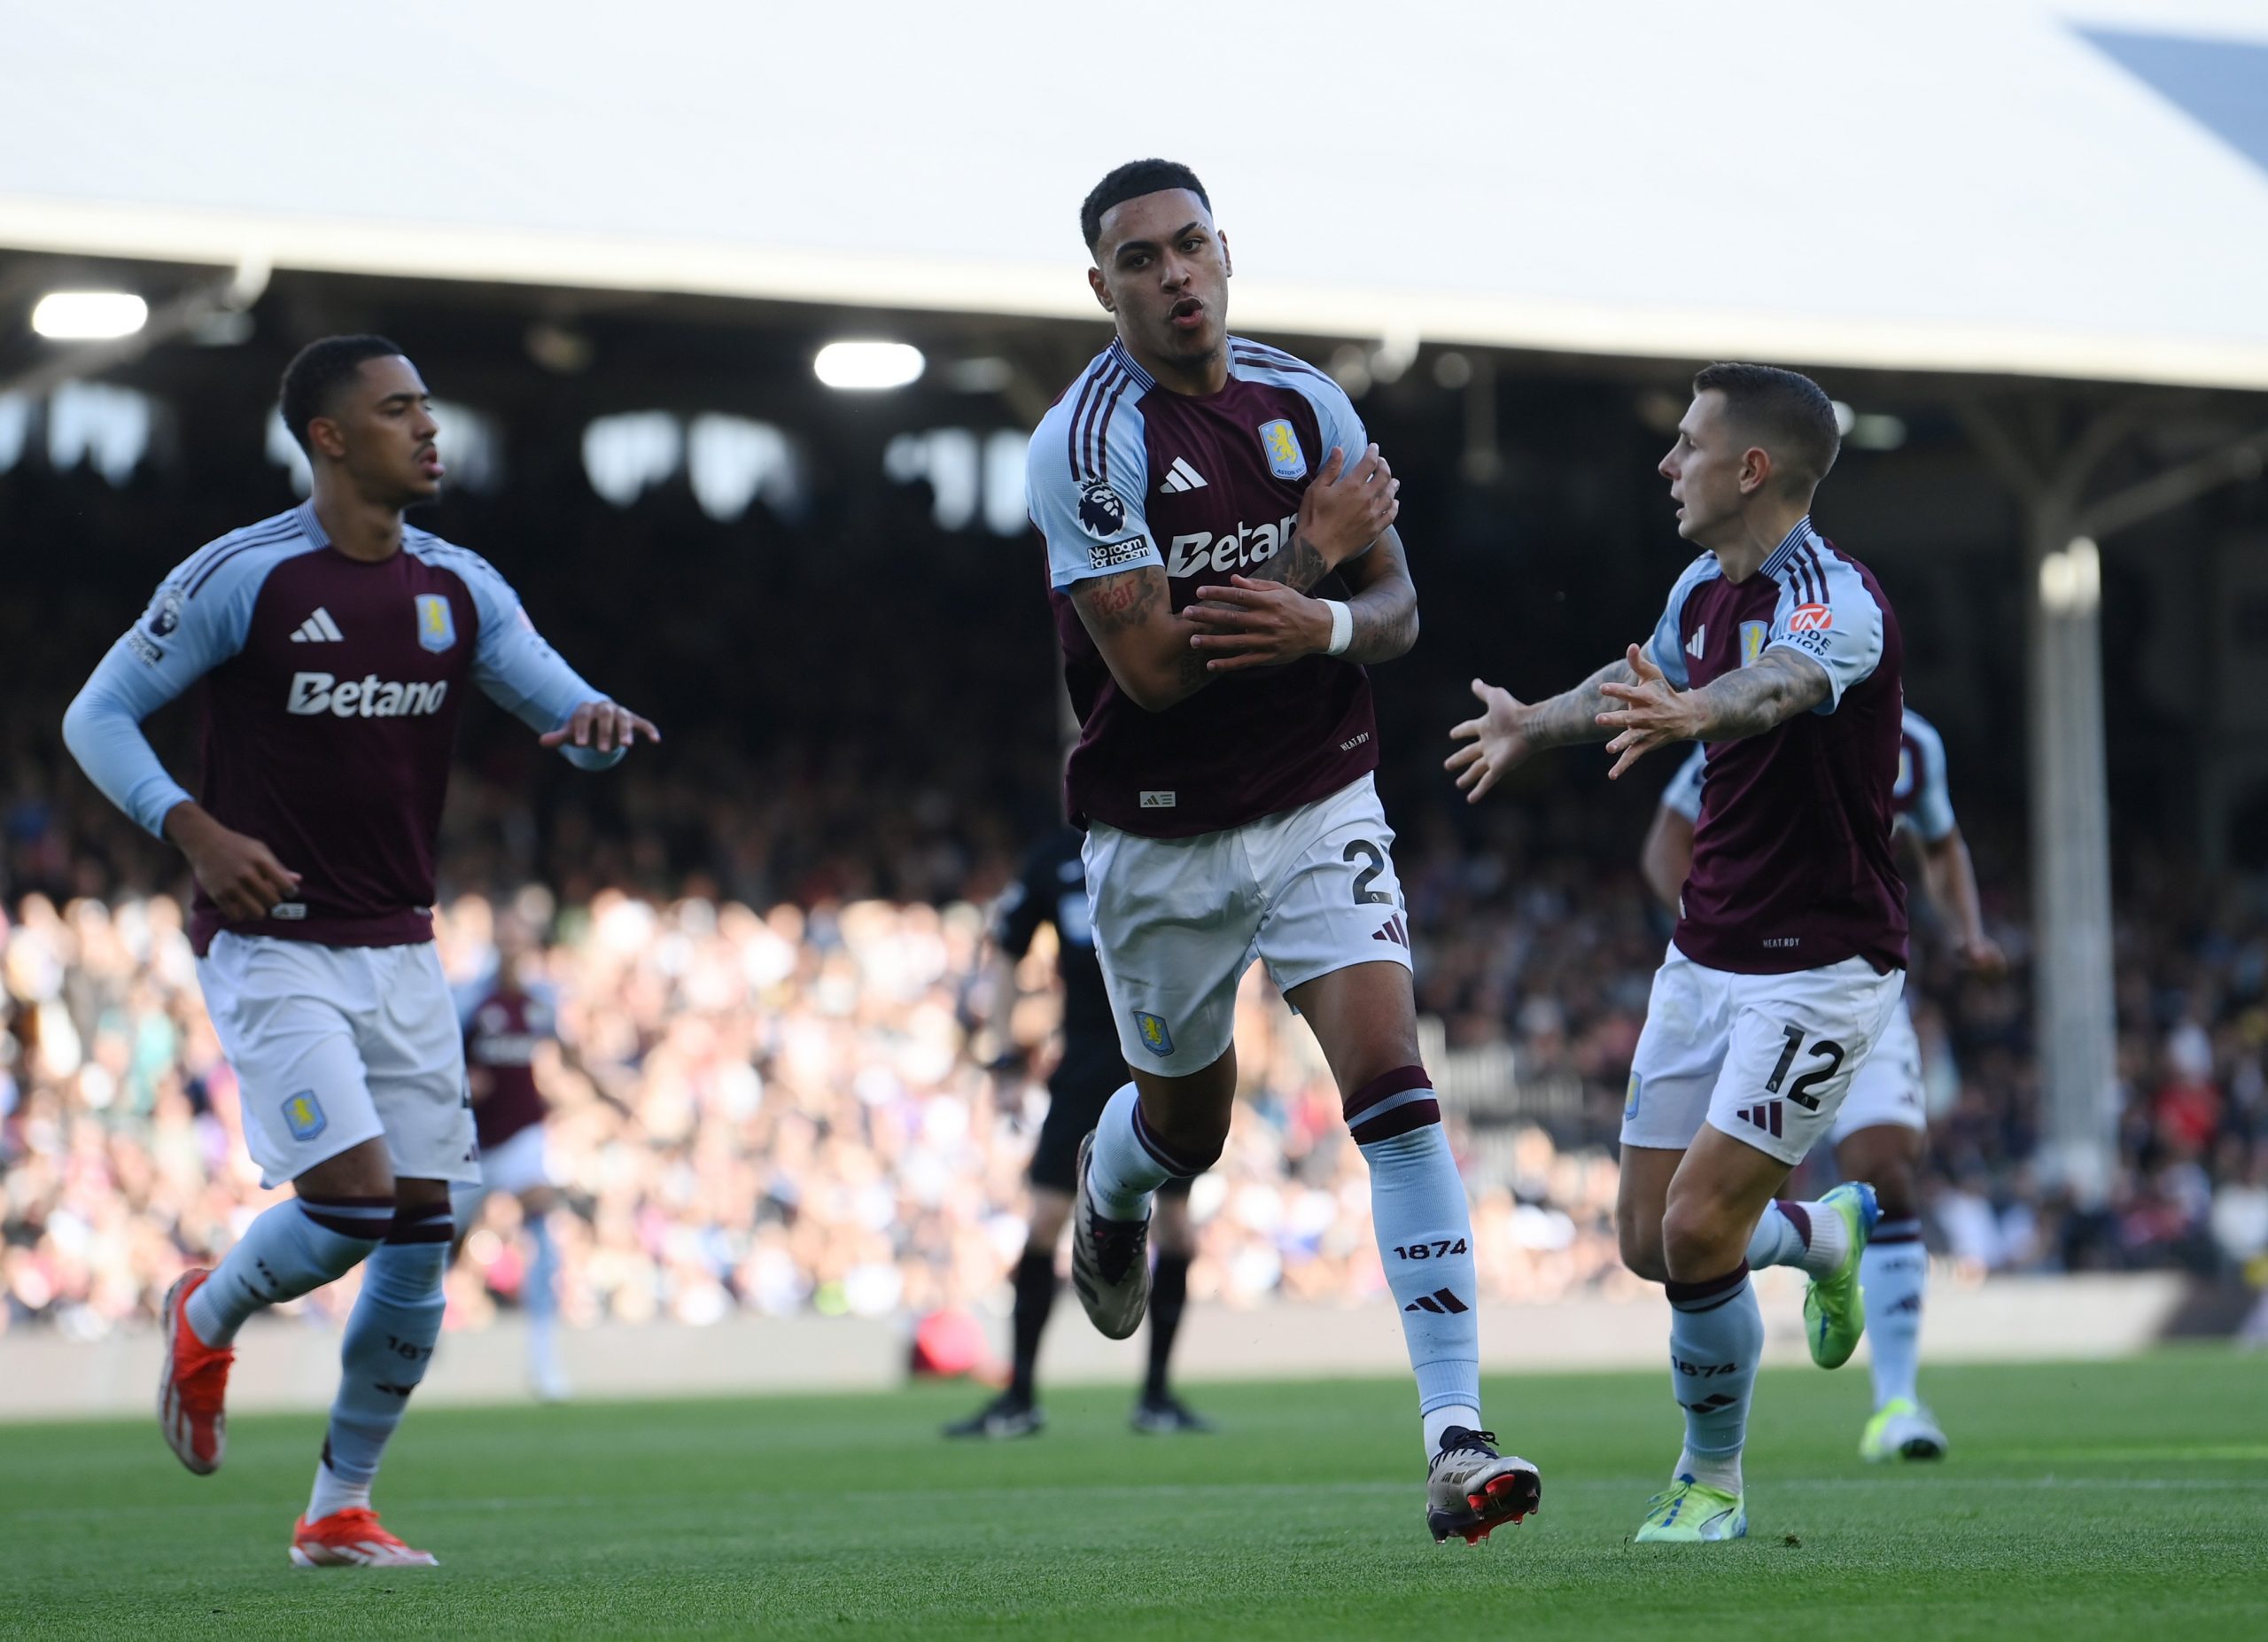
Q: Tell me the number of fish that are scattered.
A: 0